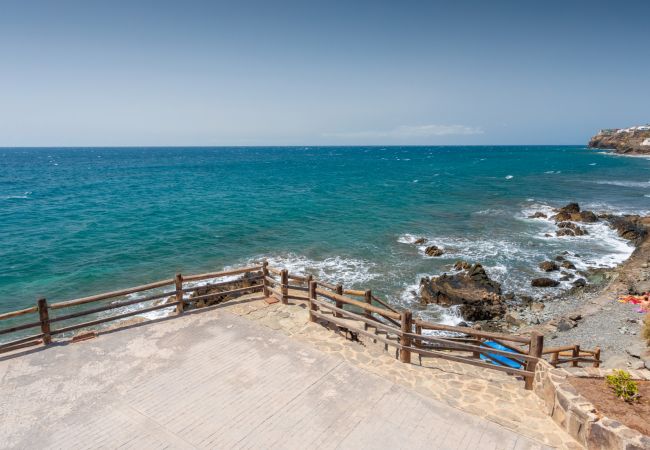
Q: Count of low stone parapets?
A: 1